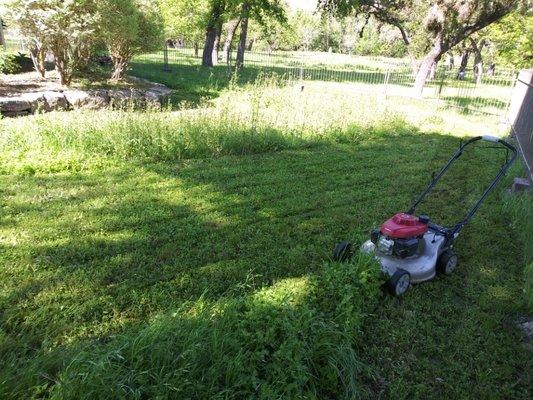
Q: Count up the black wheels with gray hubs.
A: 2